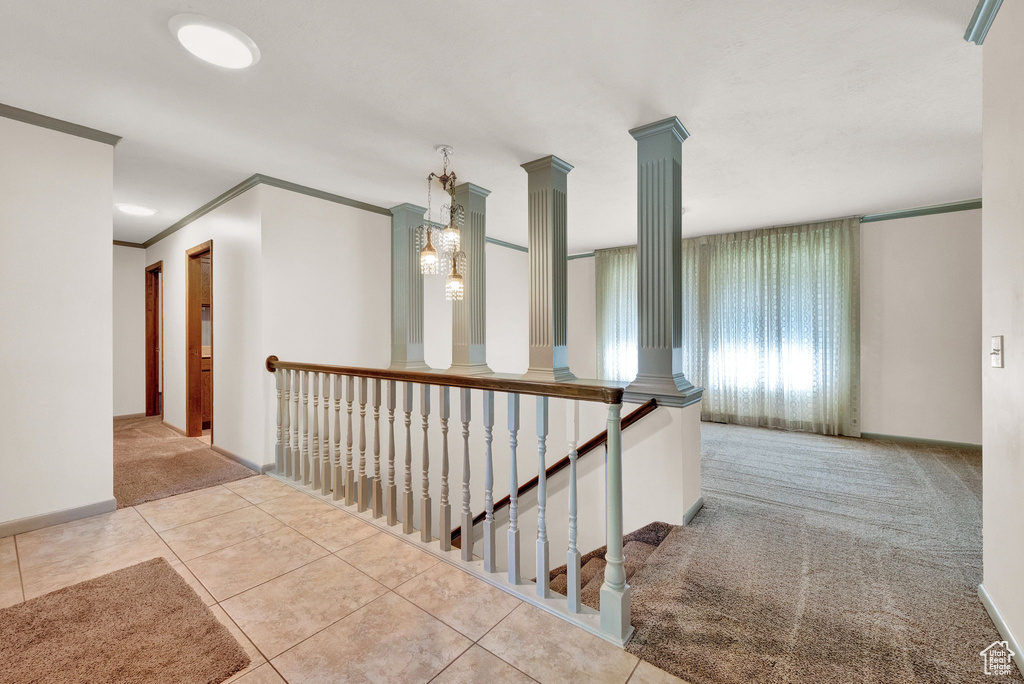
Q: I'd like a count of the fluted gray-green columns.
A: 4